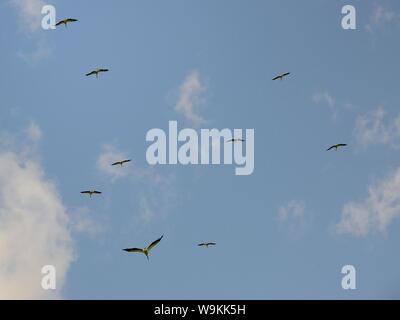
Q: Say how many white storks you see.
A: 9